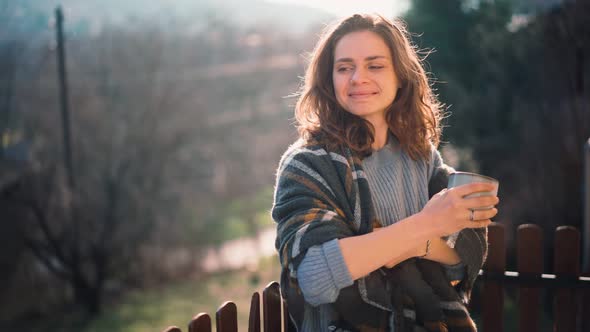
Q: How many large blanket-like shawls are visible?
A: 1